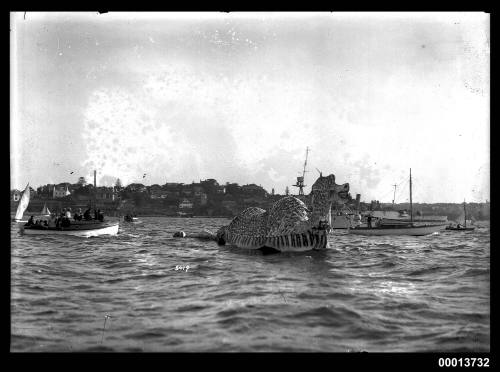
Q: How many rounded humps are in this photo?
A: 2